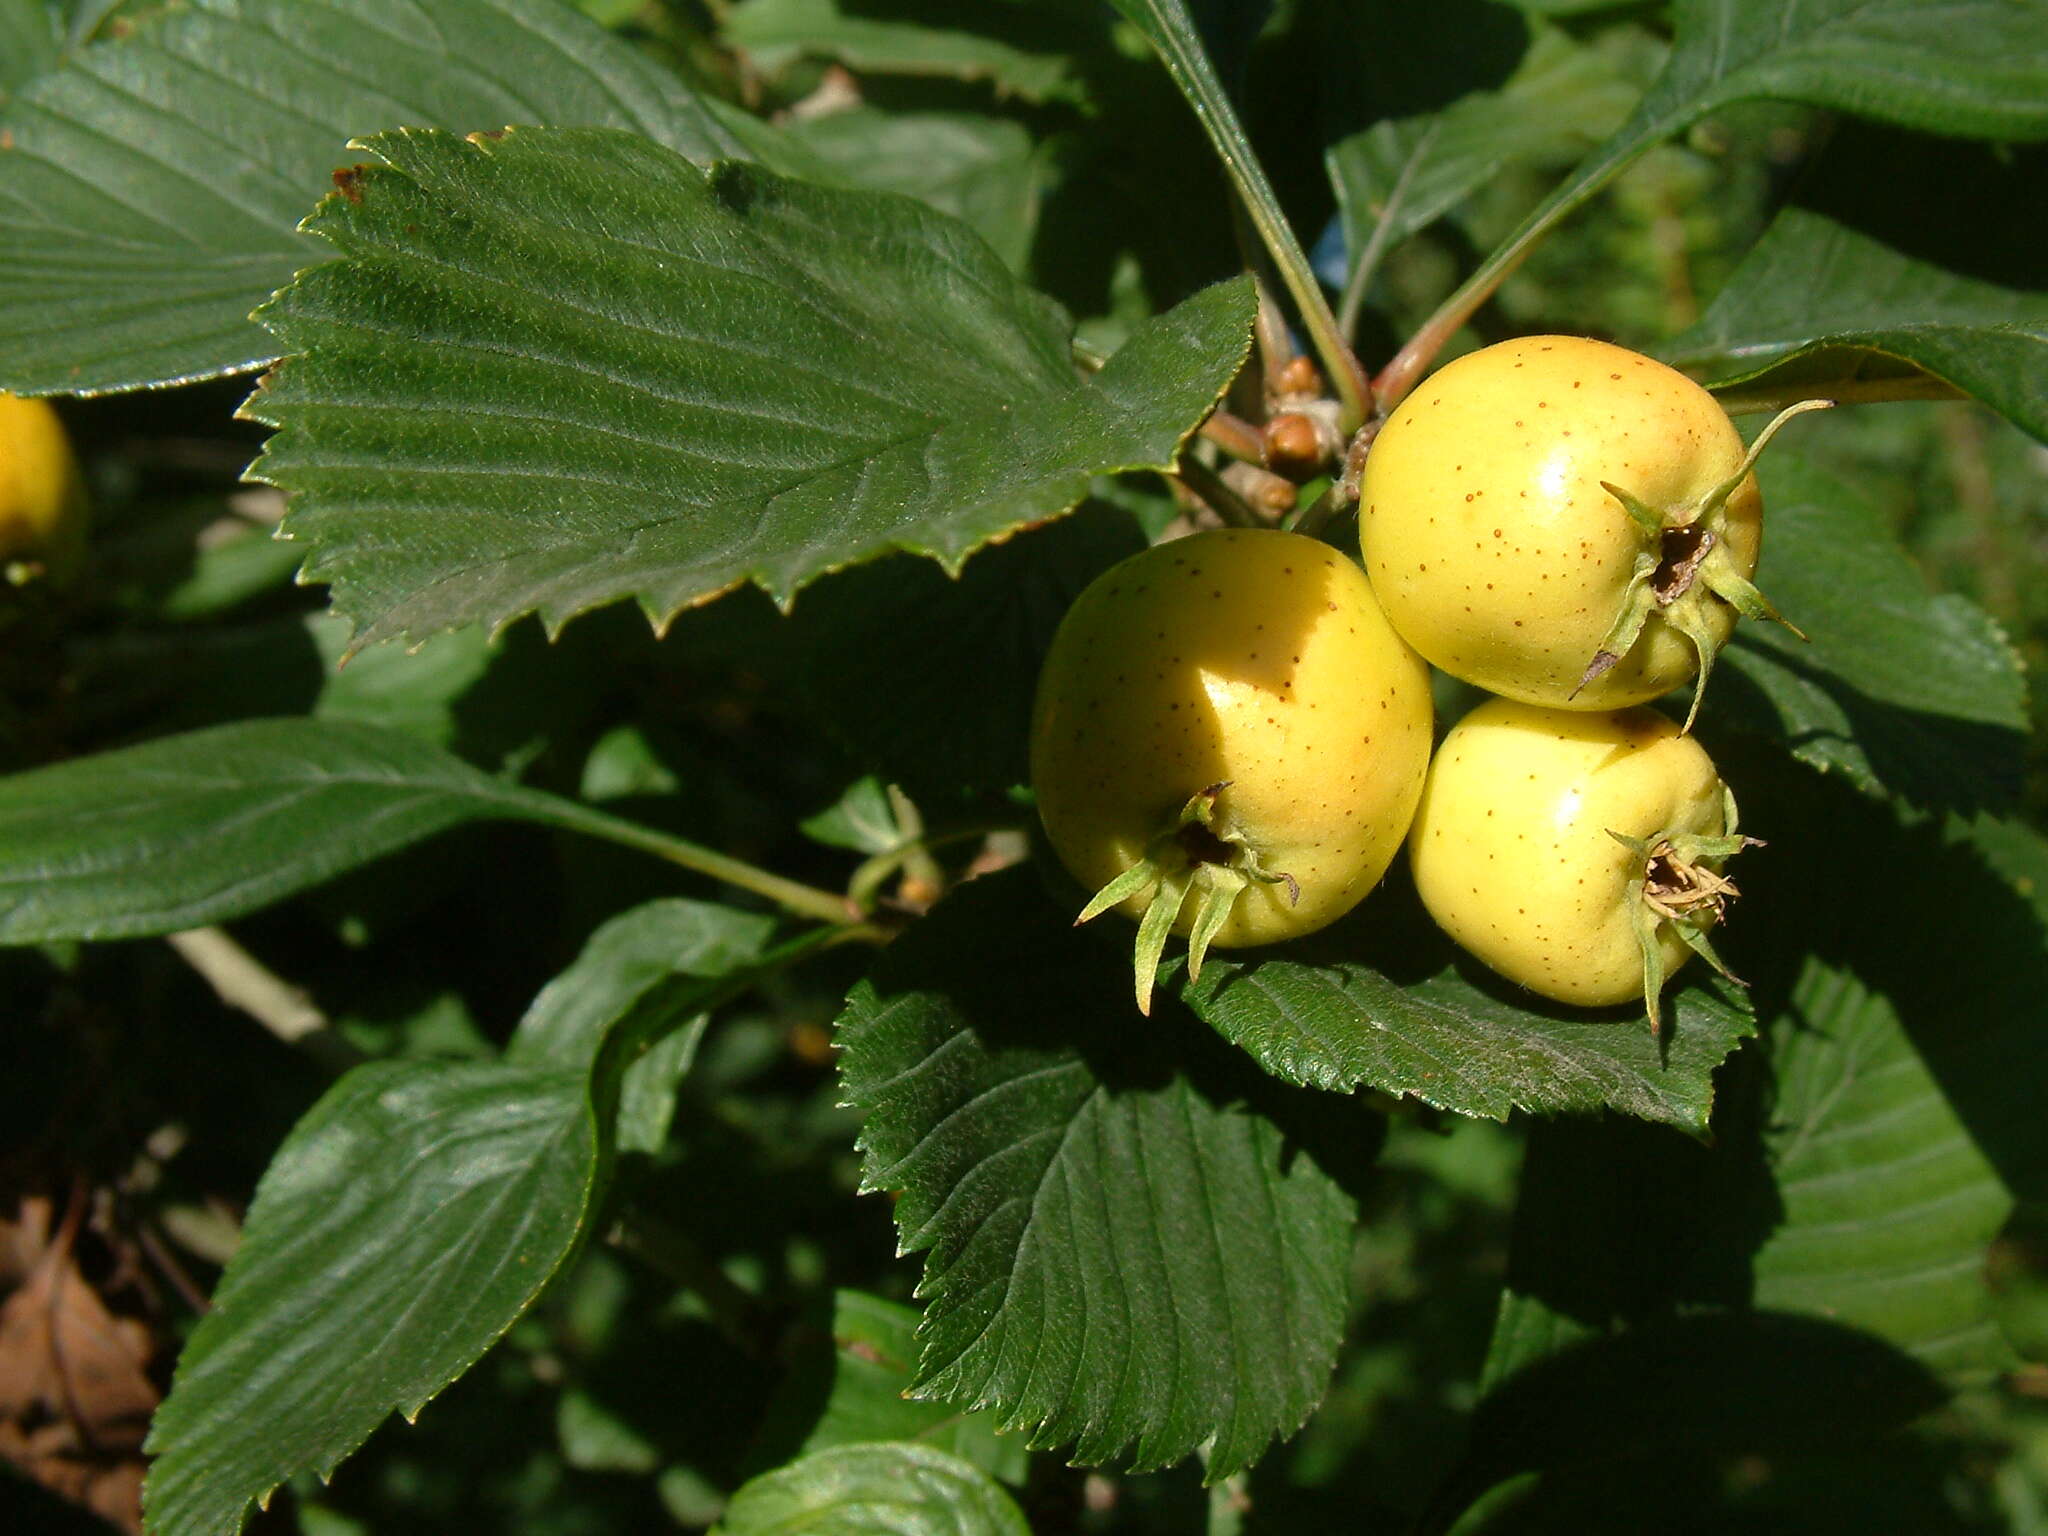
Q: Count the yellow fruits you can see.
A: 4